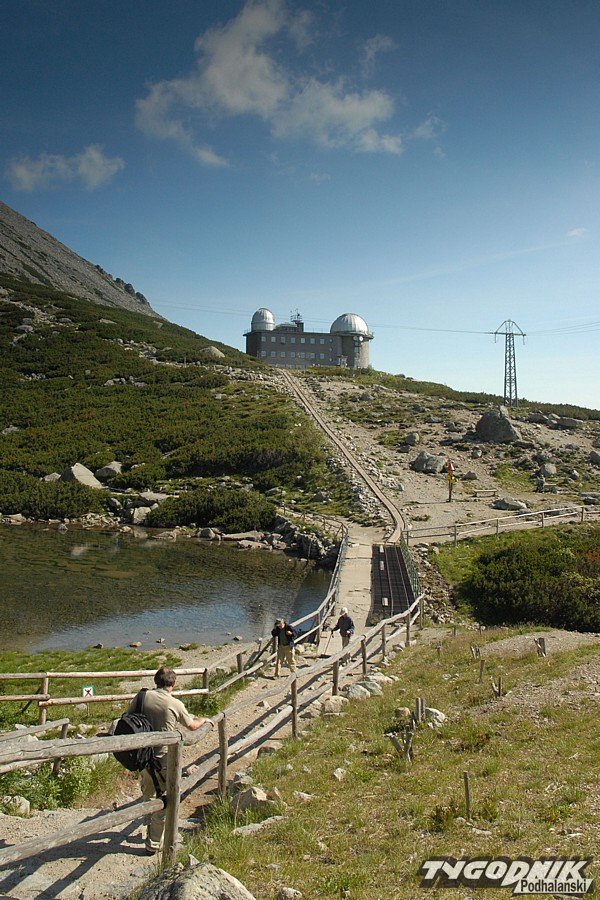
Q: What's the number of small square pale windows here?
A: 14